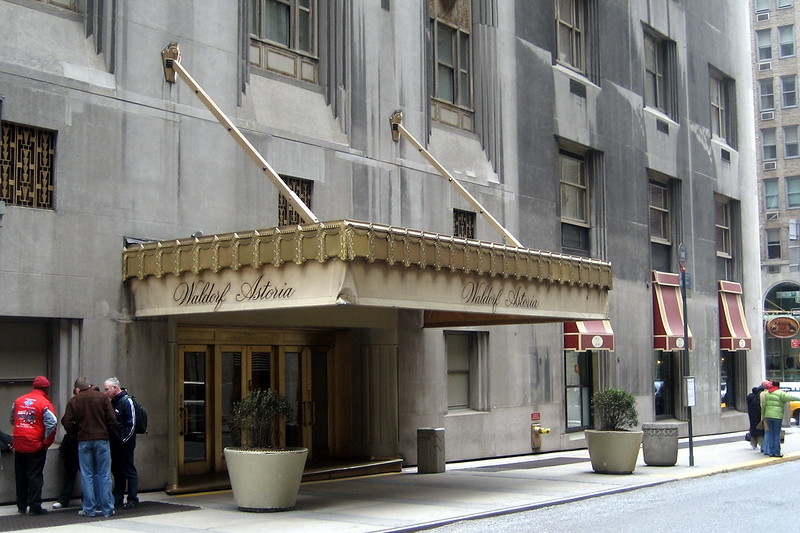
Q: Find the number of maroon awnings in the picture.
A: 3